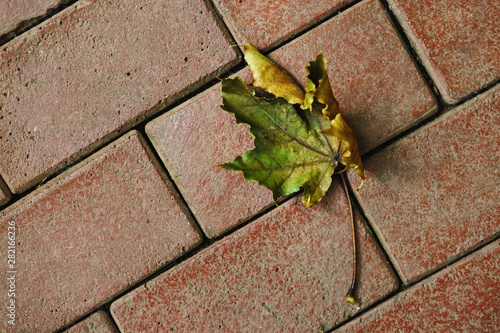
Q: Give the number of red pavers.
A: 11